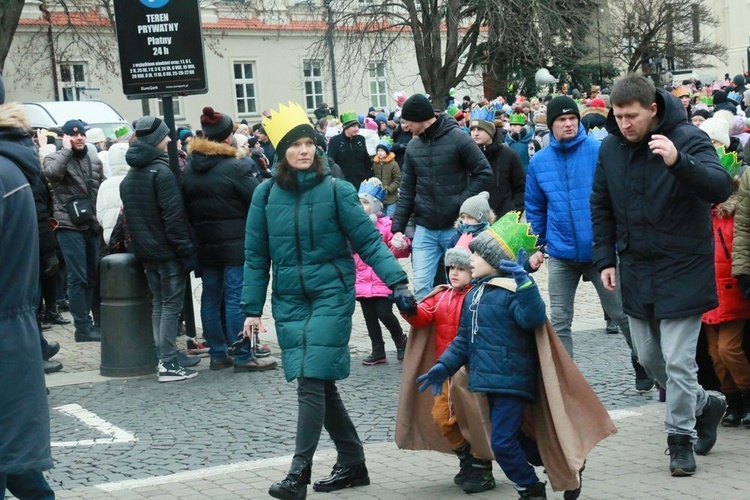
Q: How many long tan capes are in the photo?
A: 2